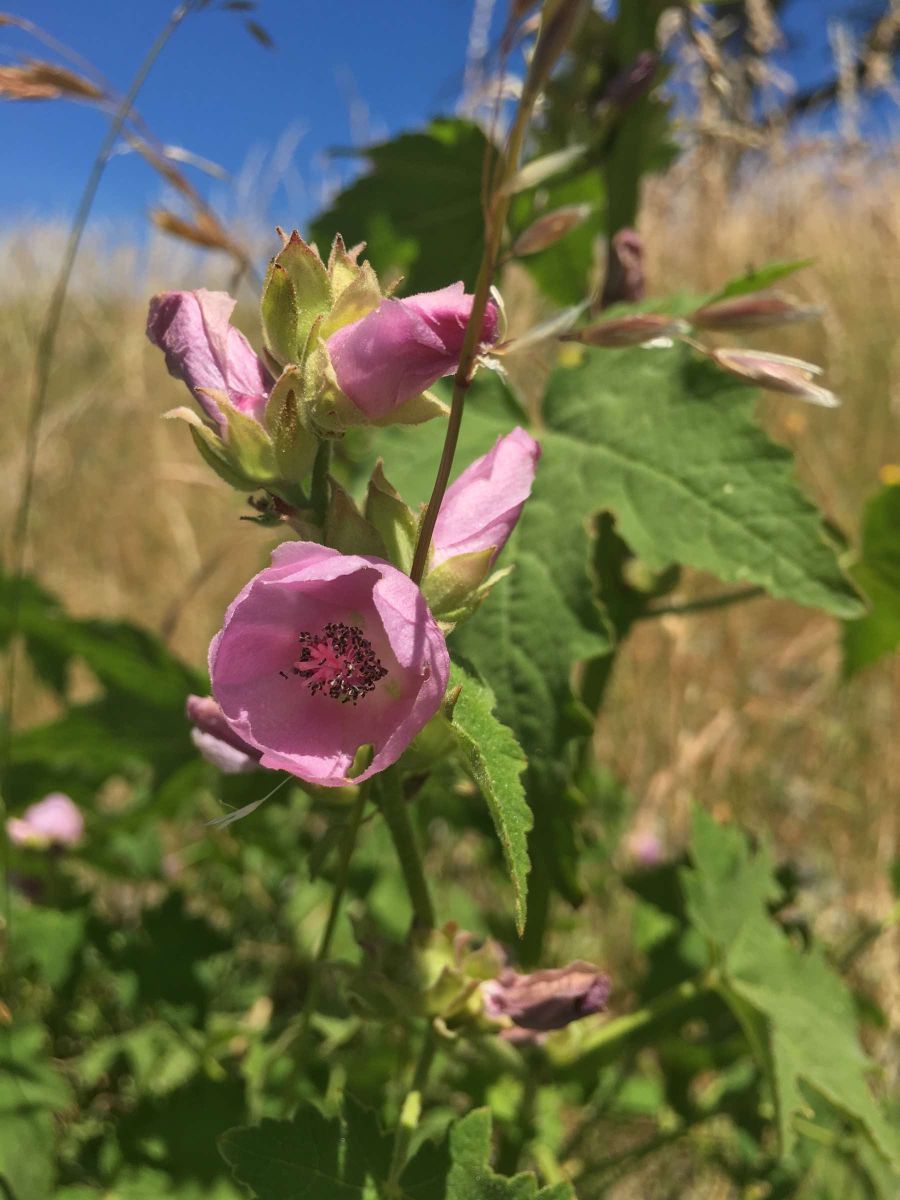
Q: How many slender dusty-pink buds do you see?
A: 4